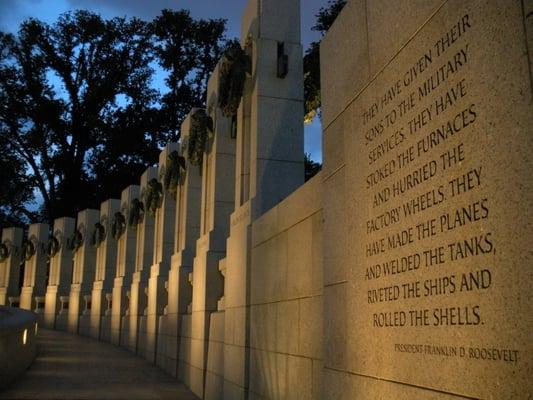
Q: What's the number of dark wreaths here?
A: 11